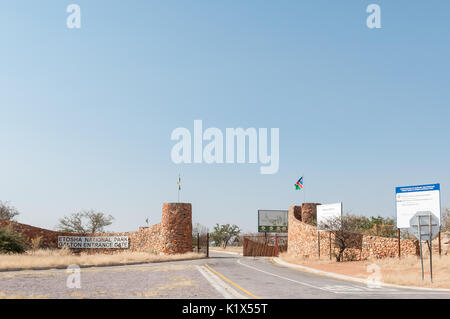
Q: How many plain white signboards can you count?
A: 1